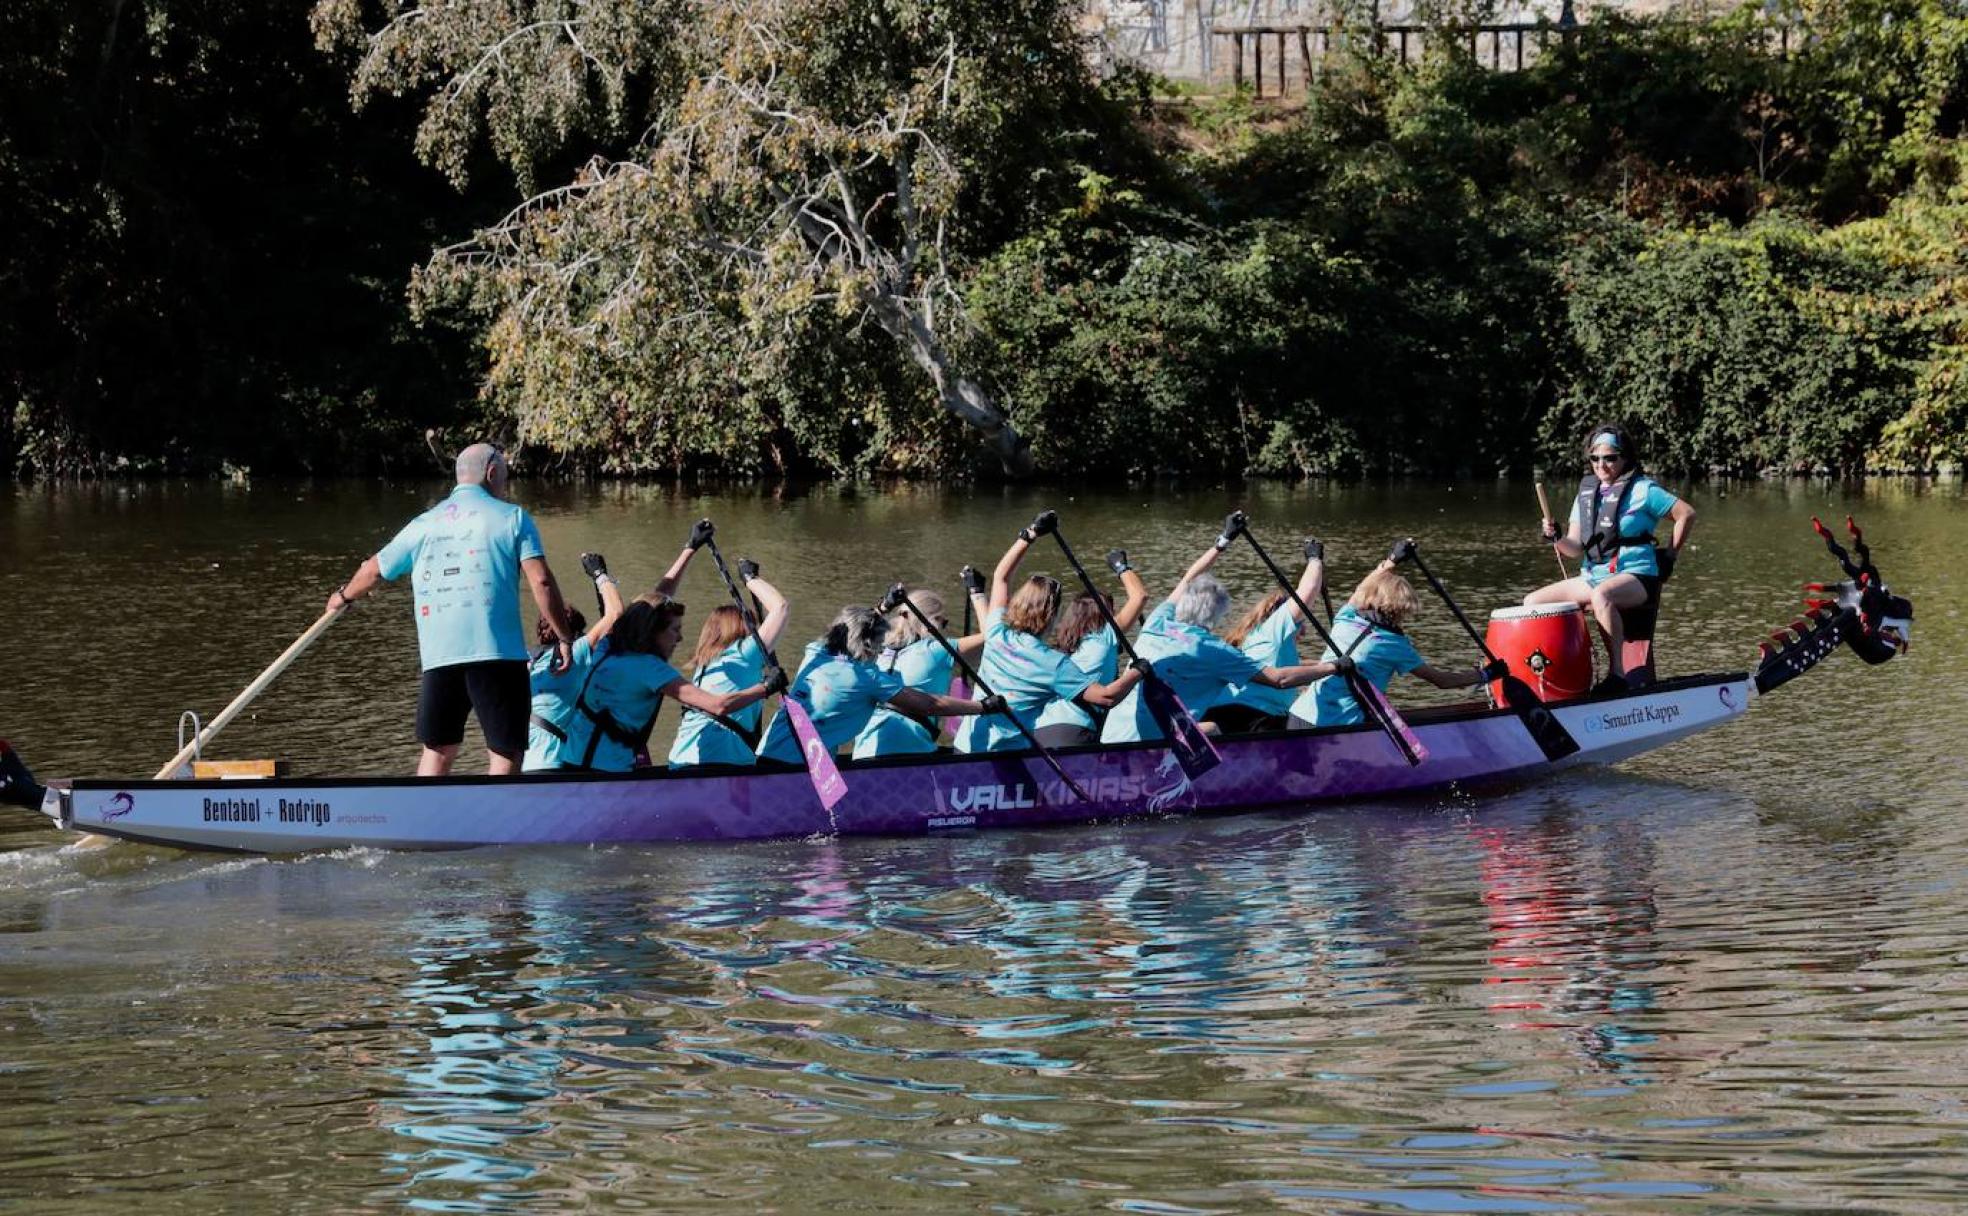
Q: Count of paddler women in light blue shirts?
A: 10